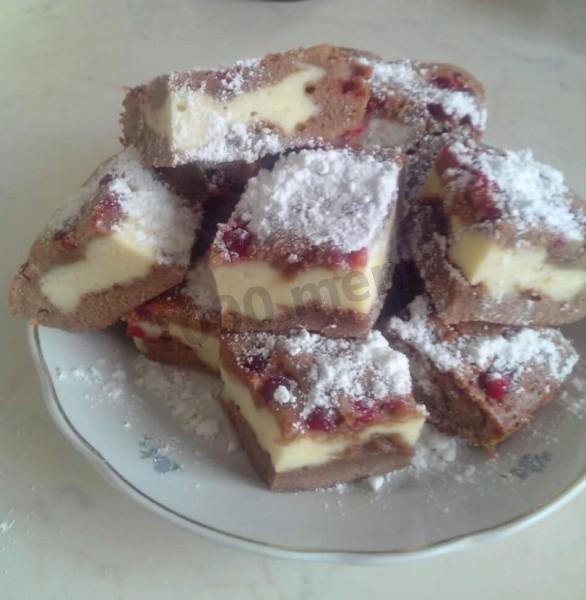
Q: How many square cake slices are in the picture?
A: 8